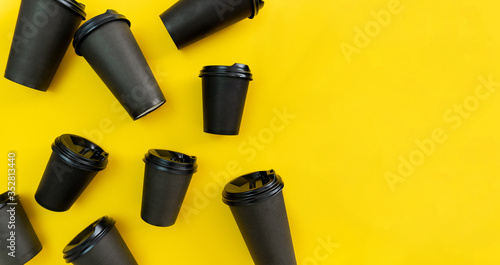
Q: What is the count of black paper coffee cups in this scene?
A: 9